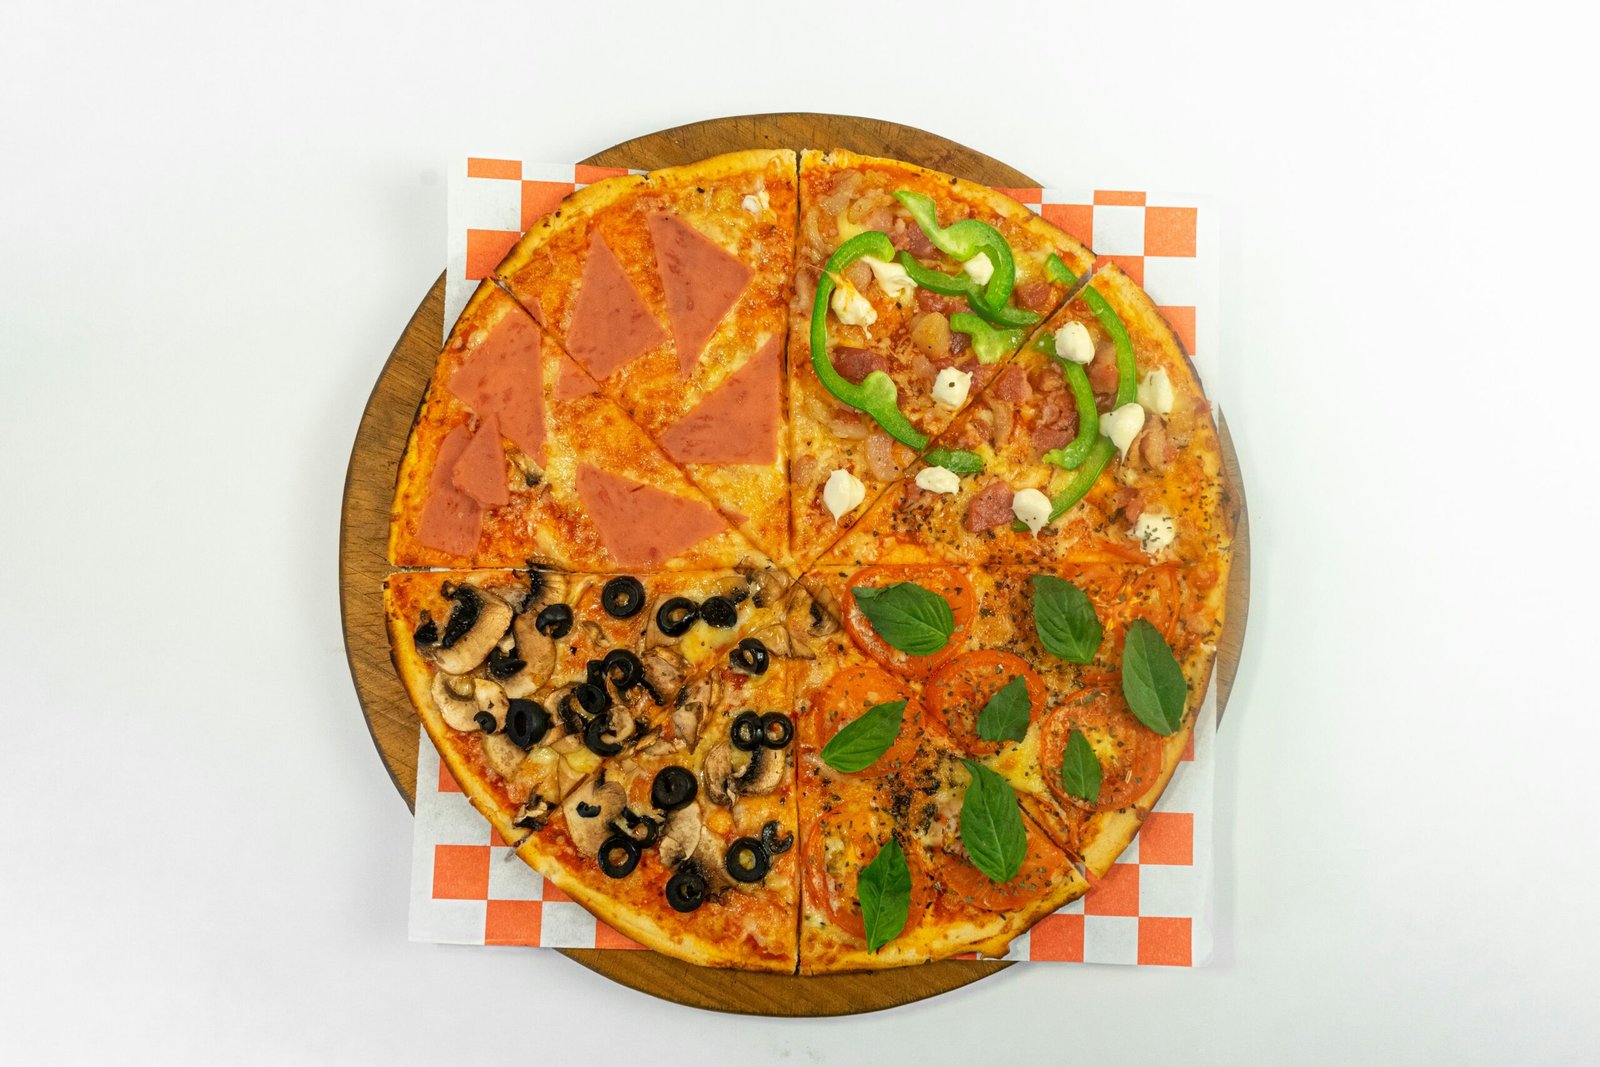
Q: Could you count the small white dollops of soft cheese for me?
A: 11